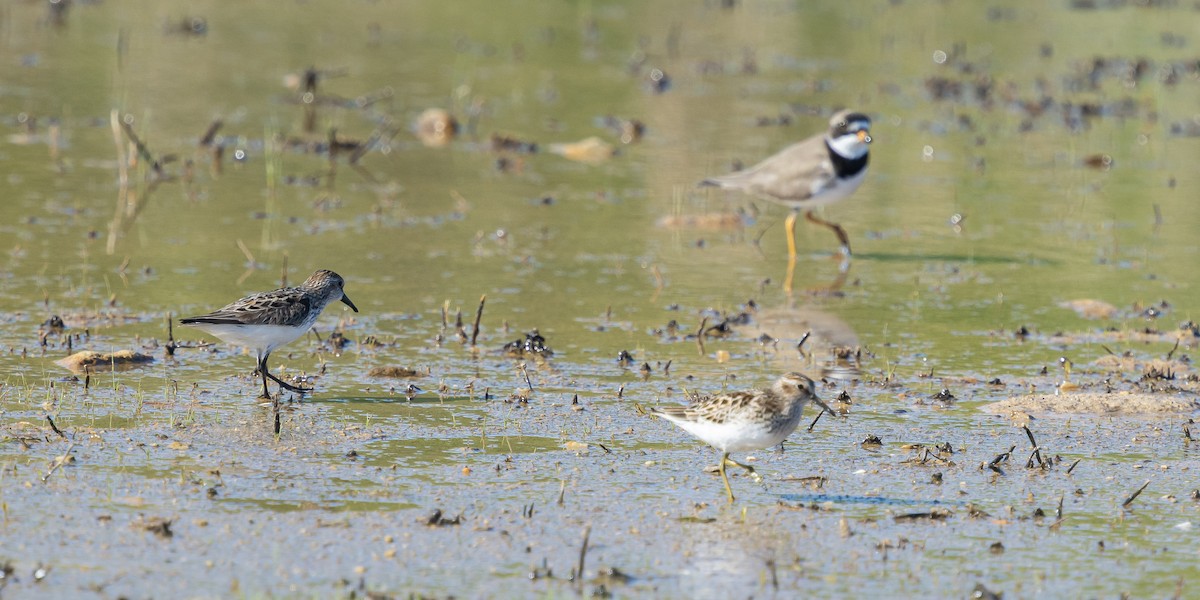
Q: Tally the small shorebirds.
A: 3